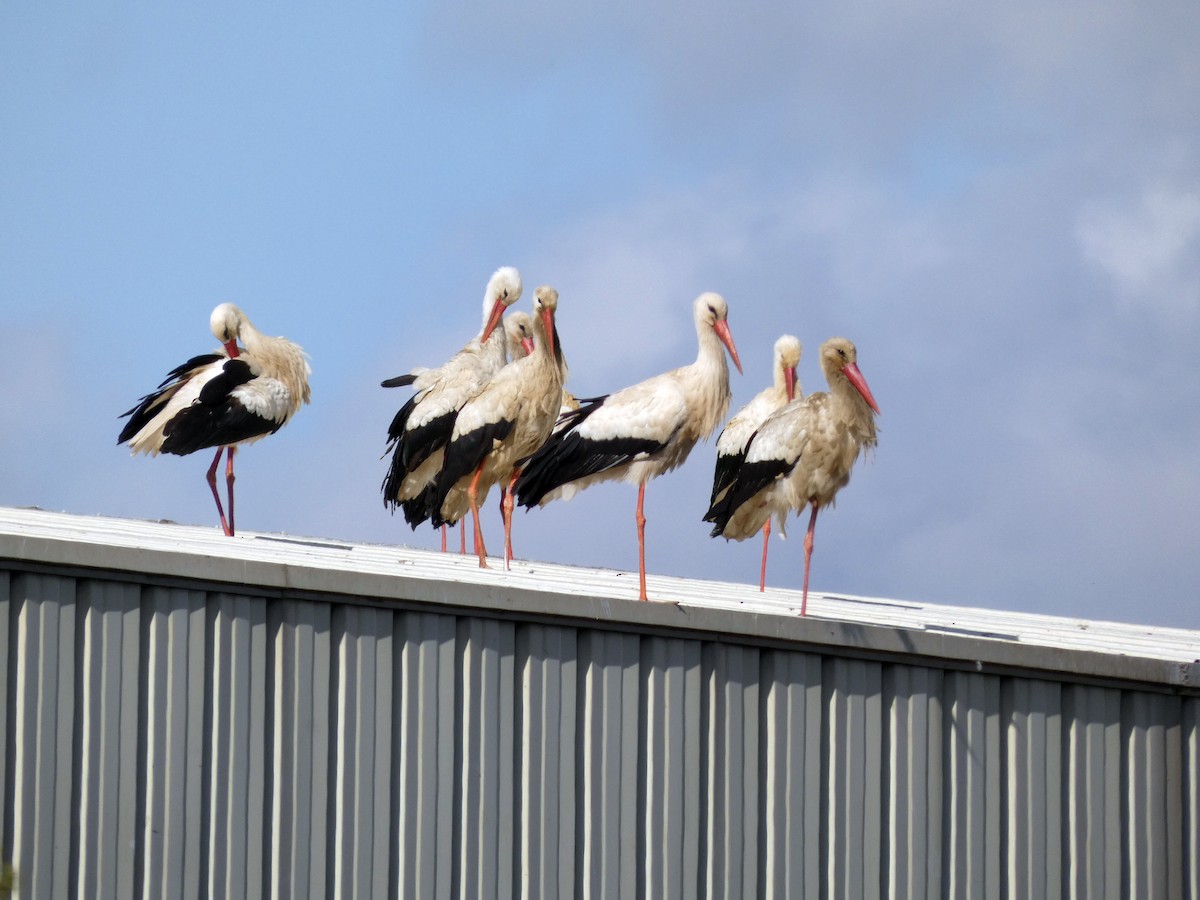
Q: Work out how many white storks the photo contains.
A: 7